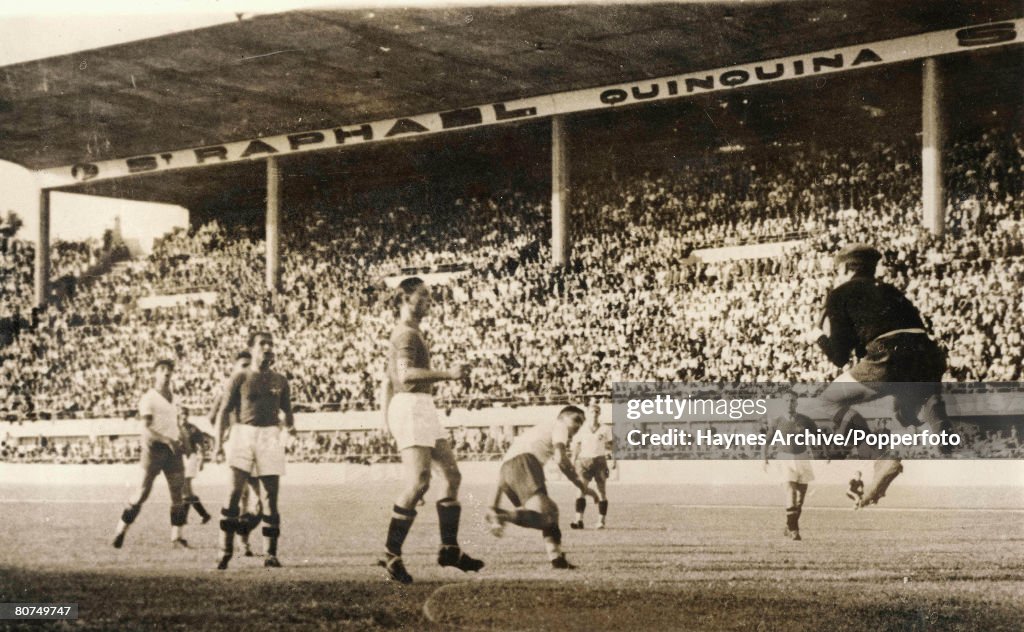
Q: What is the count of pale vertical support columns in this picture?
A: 4